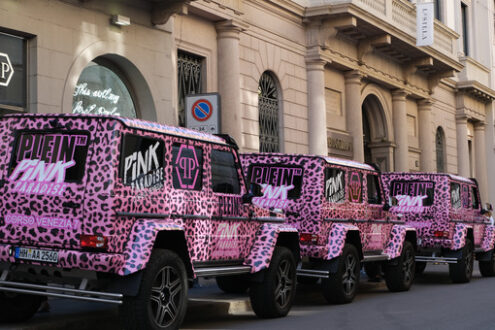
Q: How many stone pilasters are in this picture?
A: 7